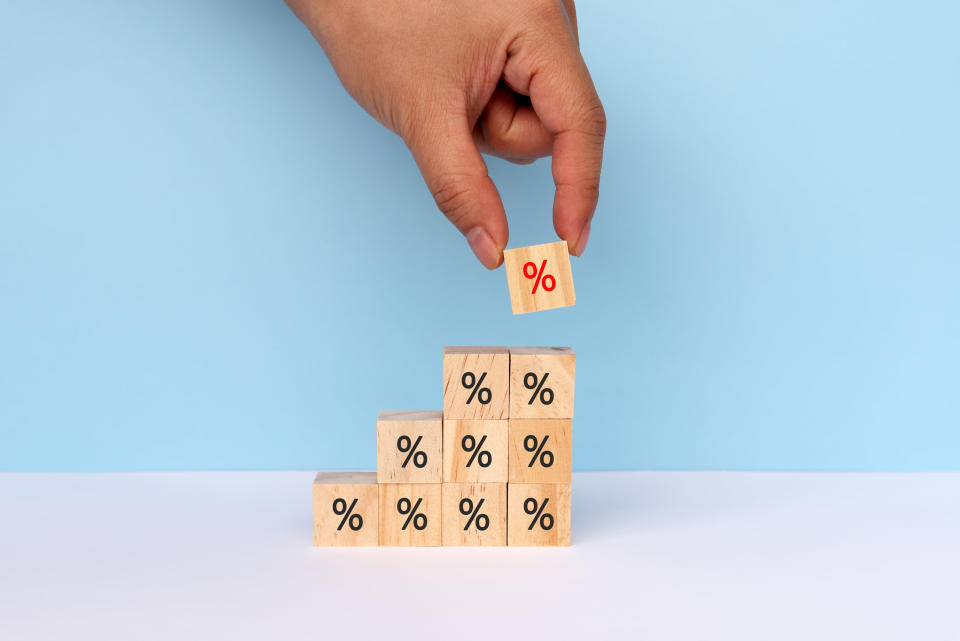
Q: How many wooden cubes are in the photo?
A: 10